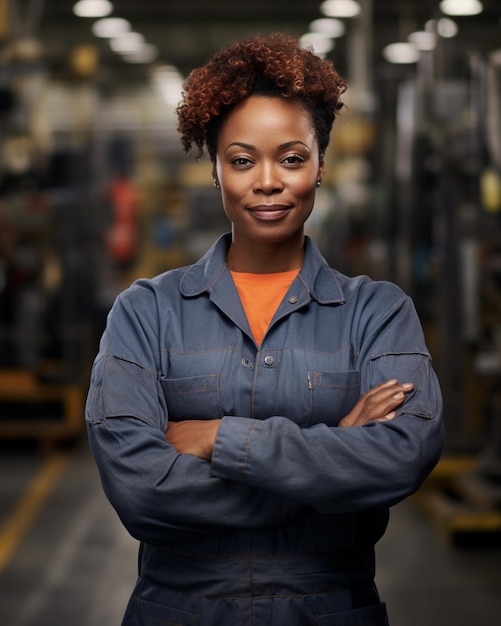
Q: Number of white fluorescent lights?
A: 11